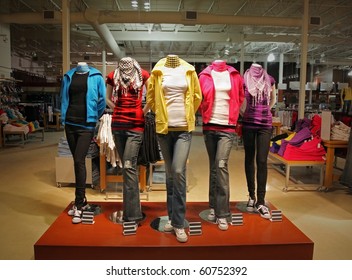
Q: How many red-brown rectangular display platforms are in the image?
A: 1